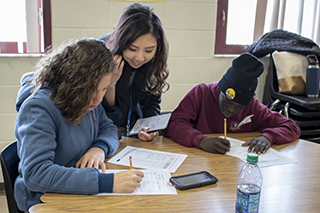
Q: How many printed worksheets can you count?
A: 3